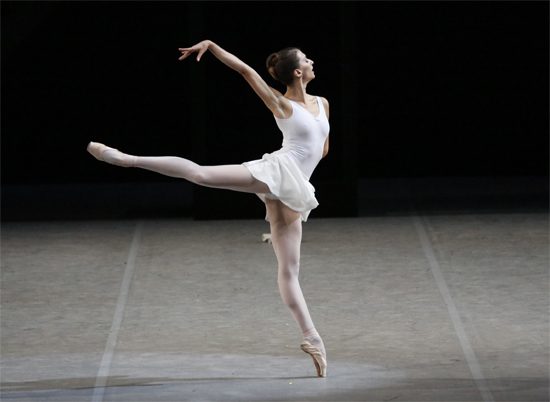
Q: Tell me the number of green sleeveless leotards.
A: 0